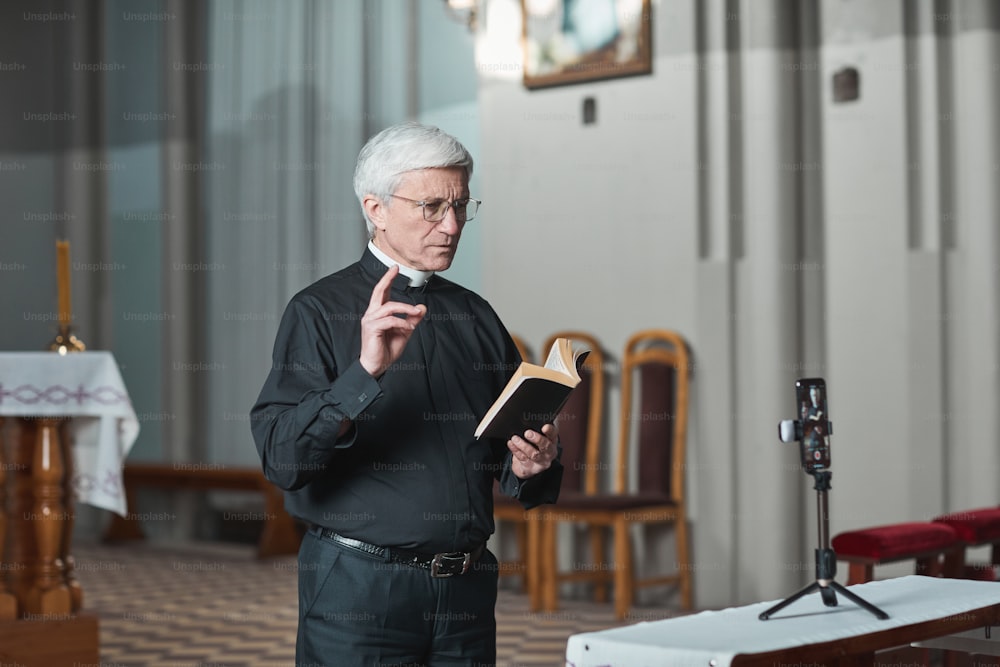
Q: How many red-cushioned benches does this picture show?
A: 2